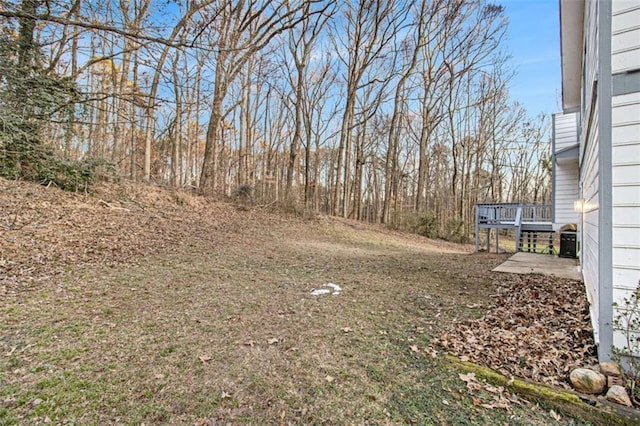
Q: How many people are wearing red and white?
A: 0